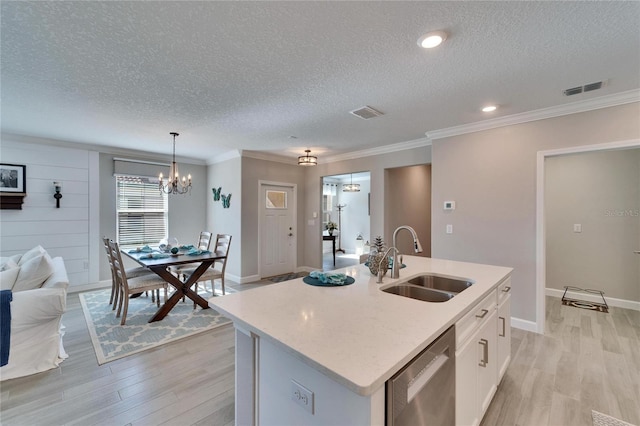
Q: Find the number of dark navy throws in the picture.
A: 1